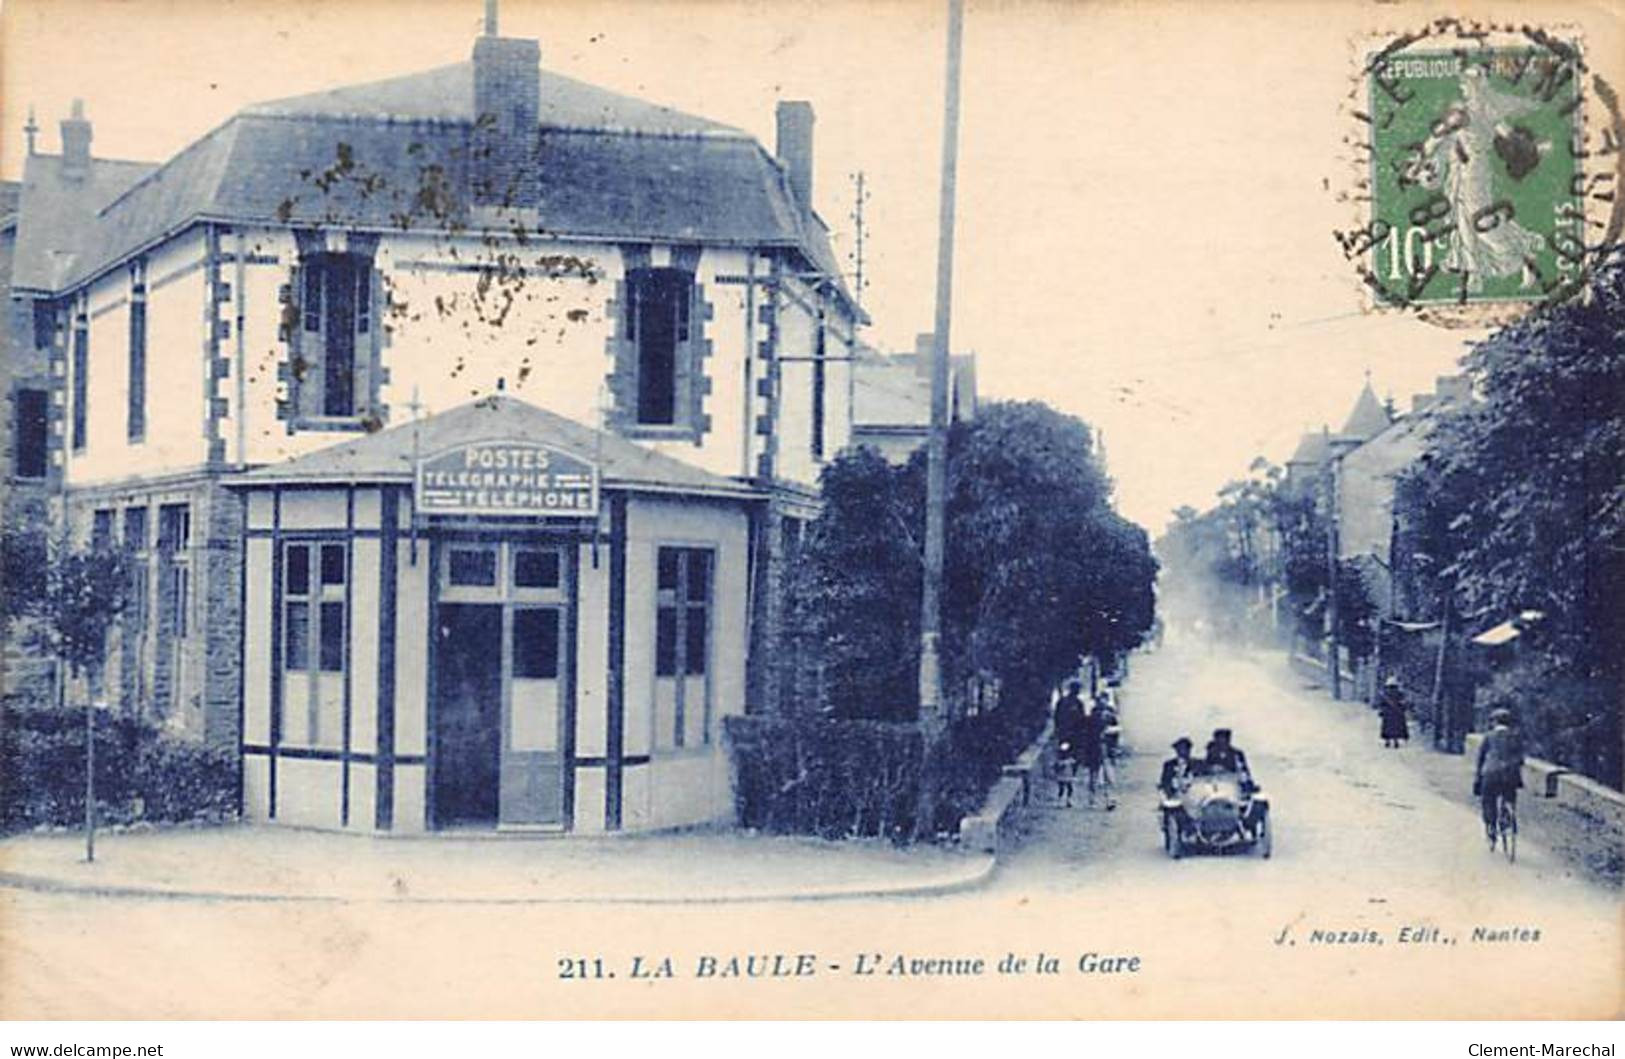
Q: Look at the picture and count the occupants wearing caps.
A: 2